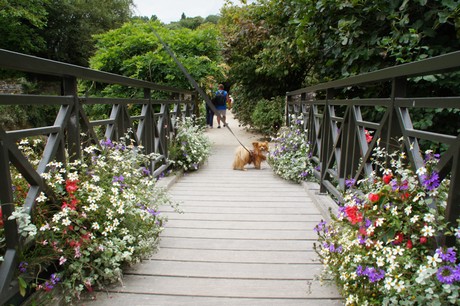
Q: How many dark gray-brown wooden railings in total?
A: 2